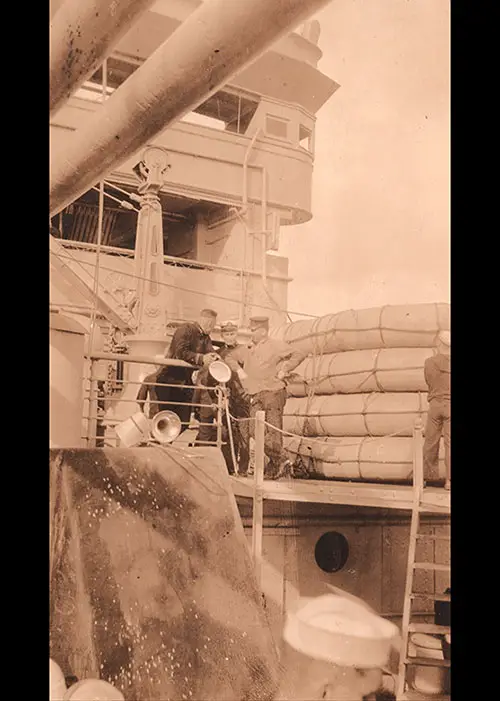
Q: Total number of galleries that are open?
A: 2